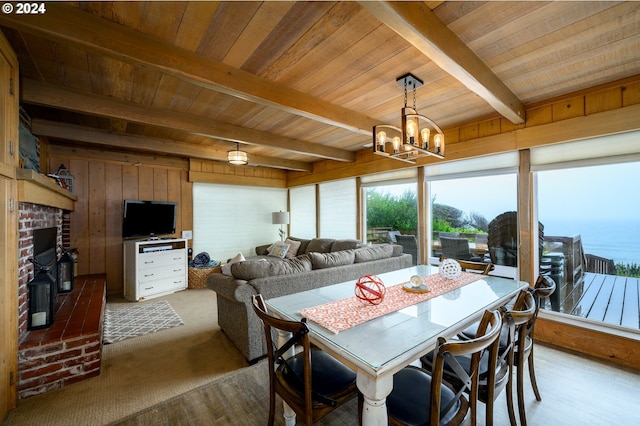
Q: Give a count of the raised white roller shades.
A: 3